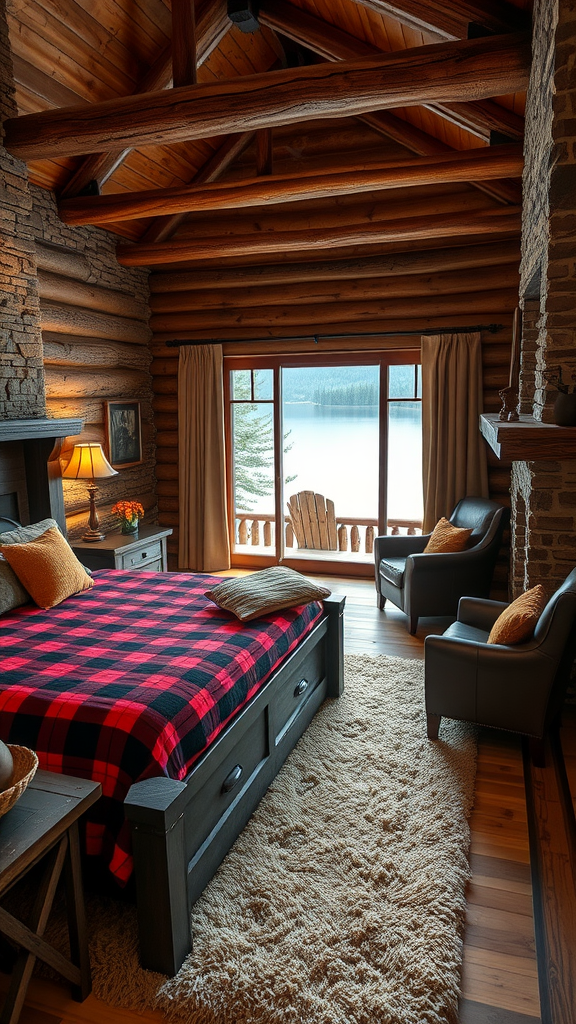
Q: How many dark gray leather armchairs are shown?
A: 2